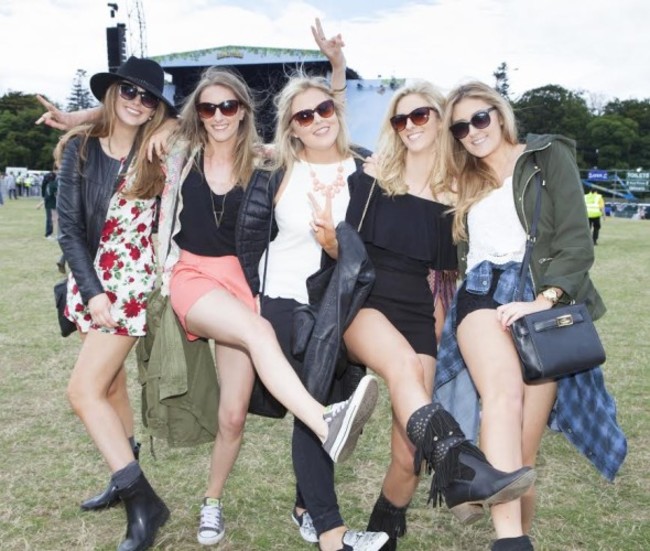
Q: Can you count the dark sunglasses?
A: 5